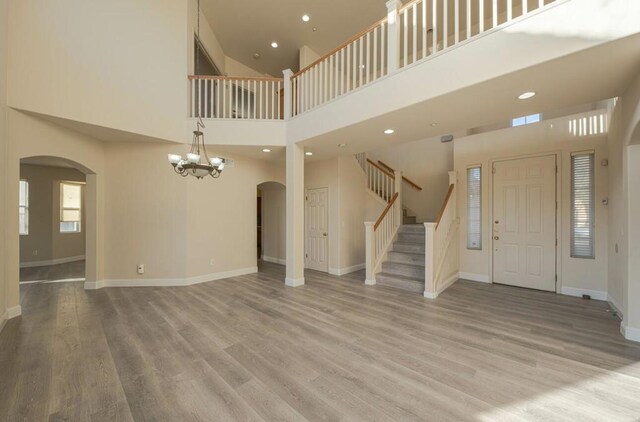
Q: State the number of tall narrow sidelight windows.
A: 2